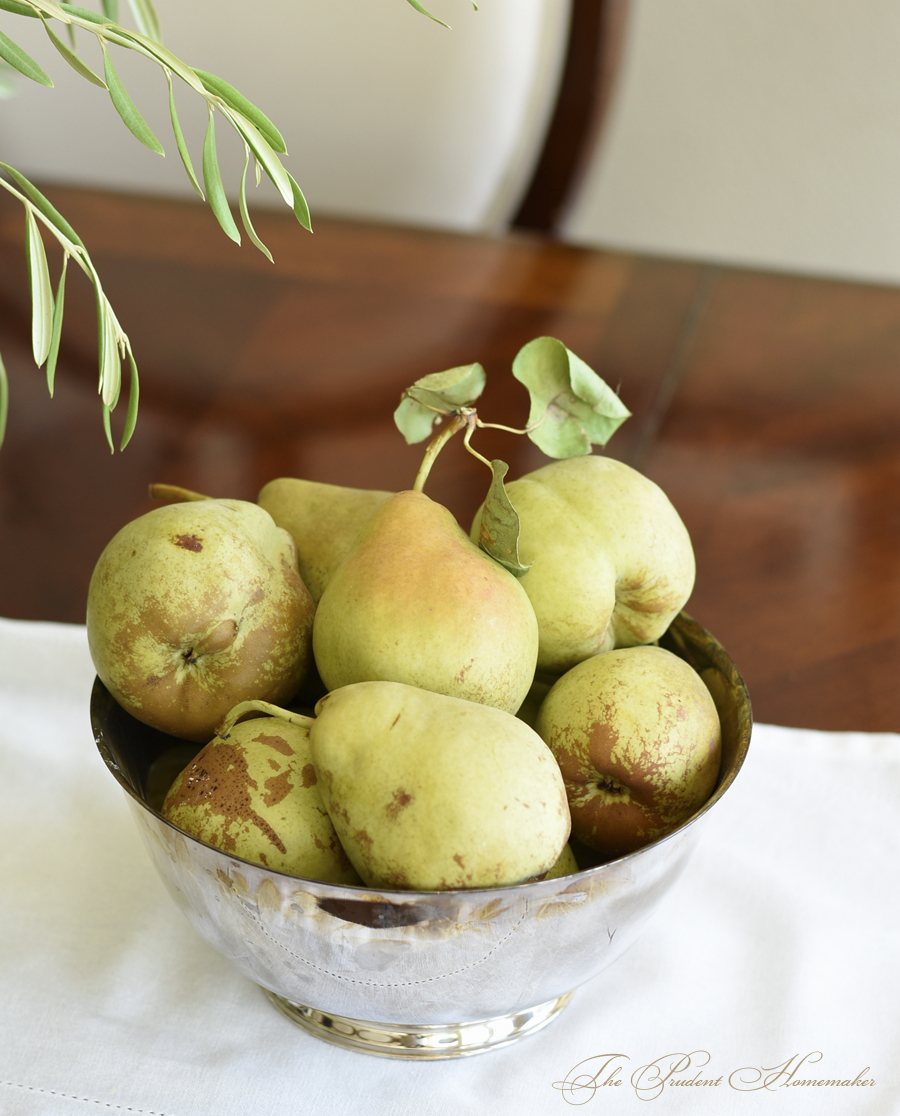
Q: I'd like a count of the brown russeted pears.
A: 3